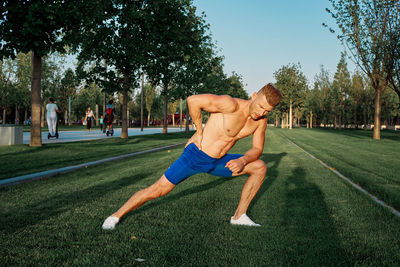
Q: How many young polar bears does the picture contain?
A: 0